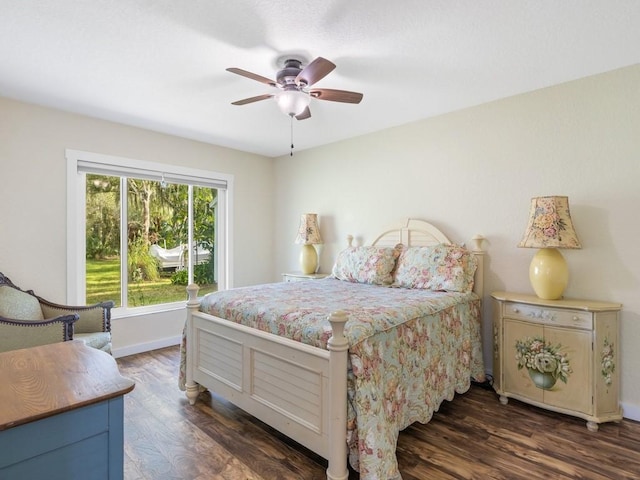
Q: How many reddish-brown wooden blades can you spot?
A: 5